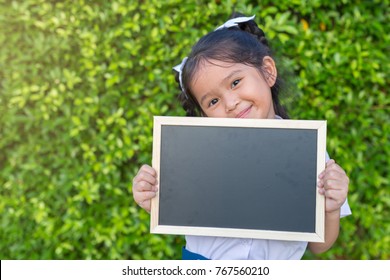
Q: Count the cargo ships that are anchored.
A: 0